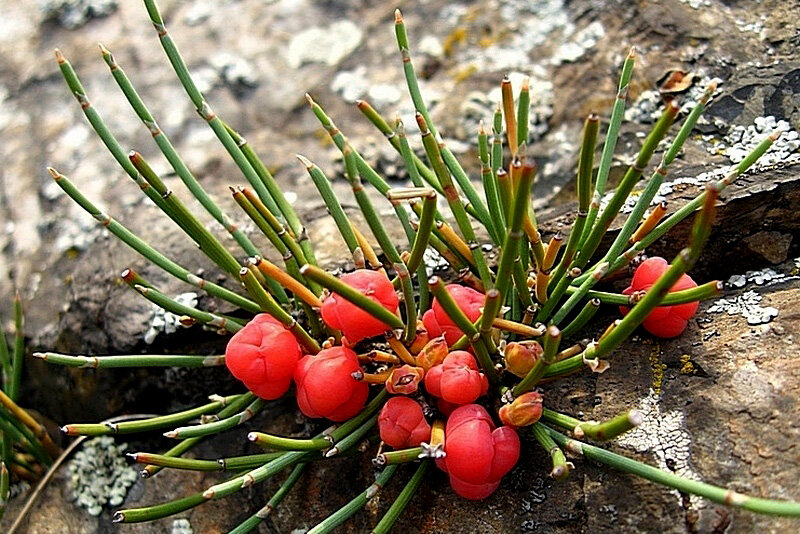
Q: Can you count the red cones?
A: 8